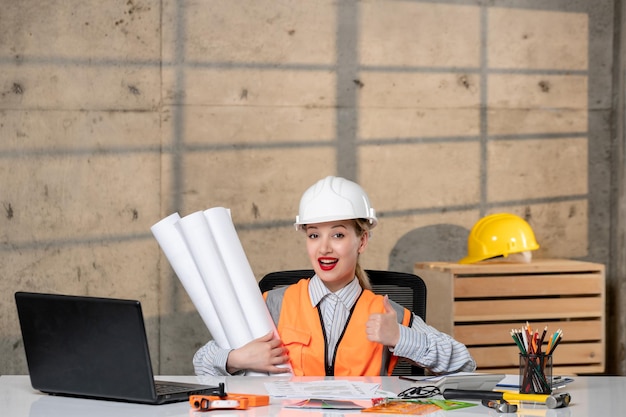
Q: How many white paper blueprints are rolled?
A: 3